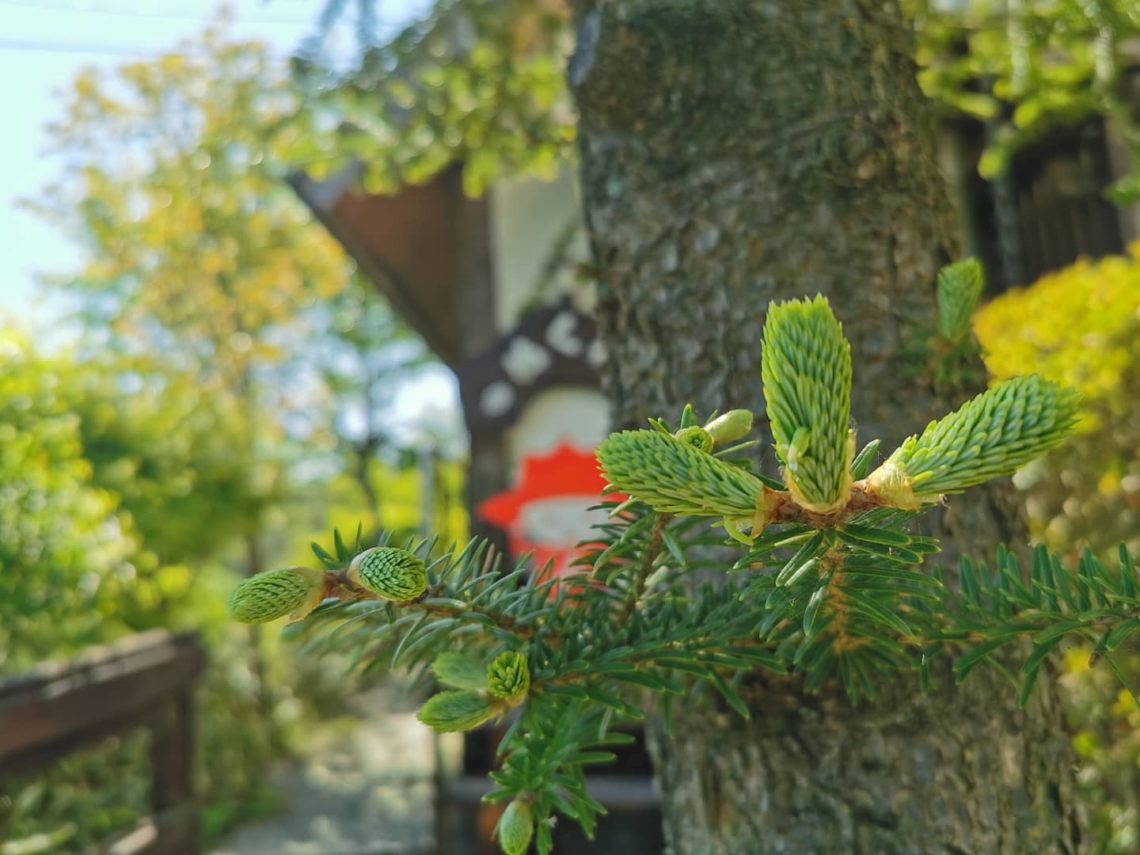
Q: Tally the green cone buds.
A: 12